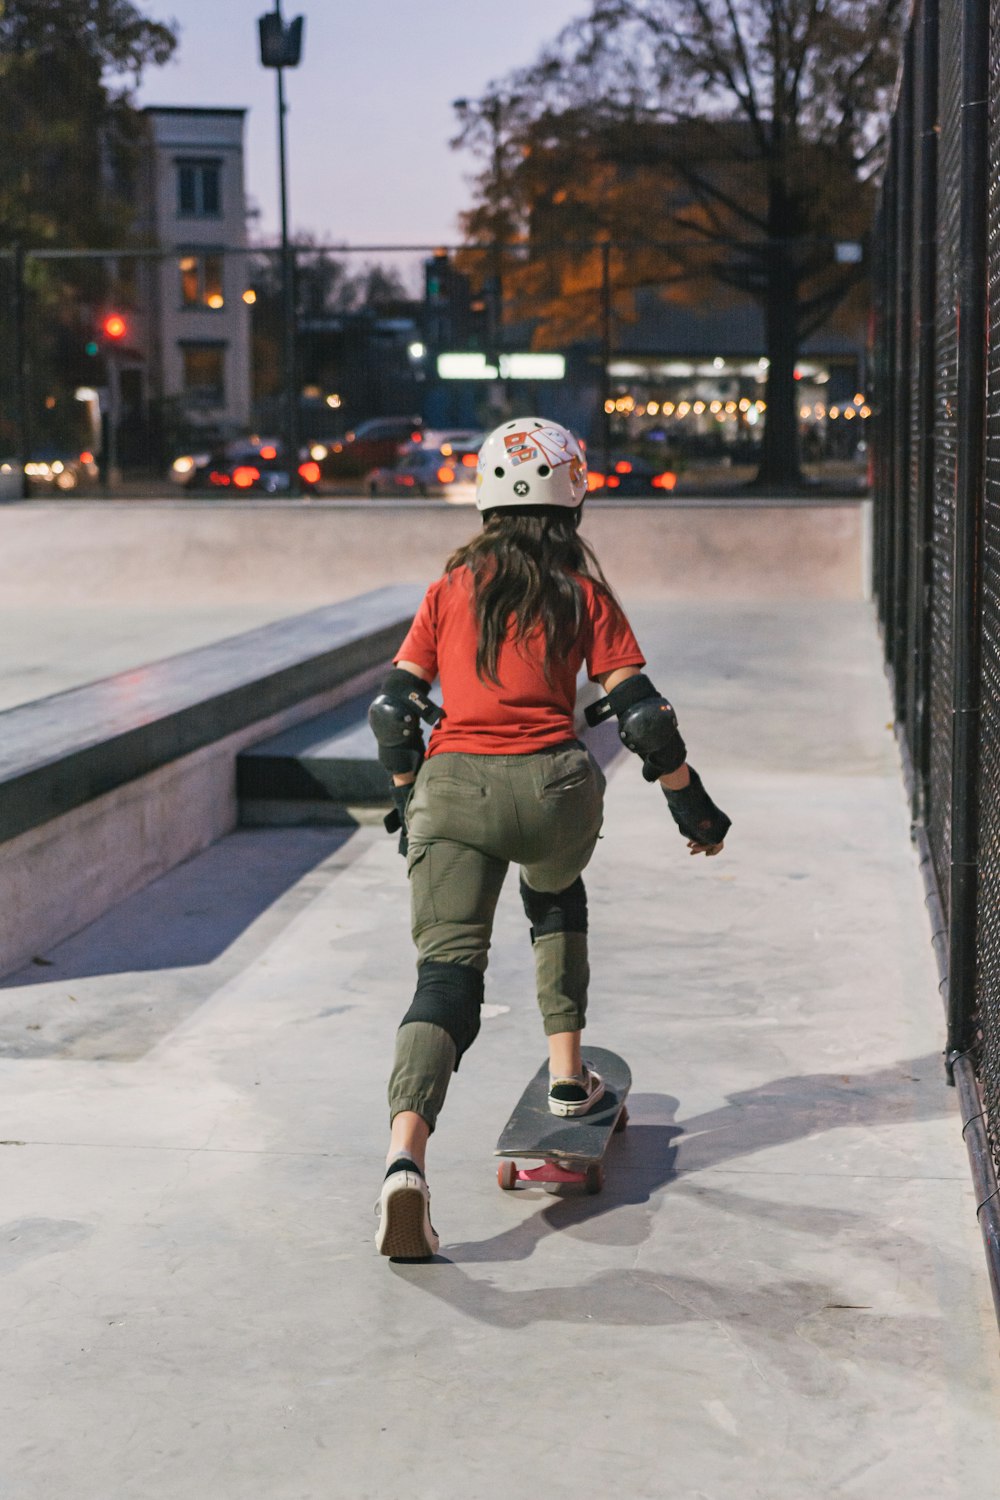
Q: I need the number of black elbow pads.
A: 2